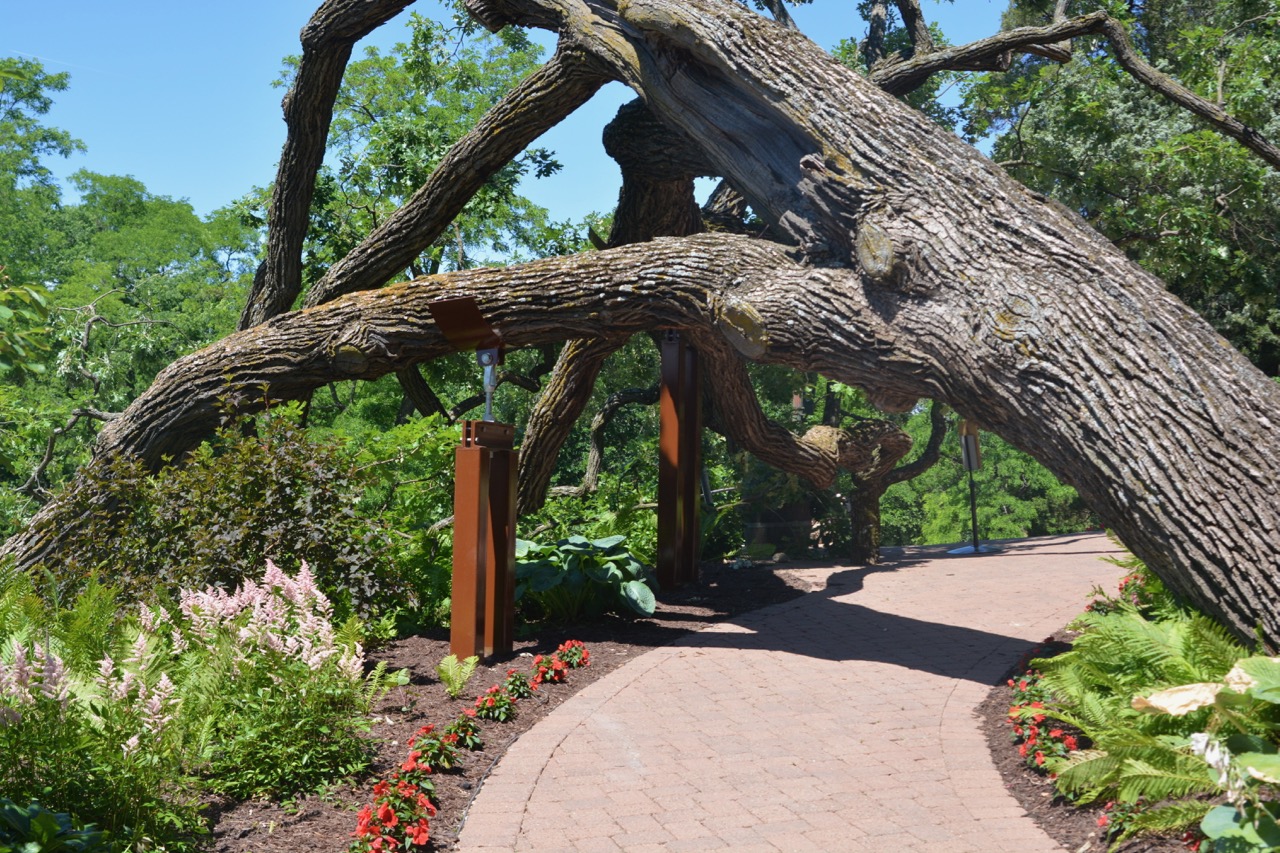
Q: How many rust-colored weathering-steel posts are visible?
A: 2